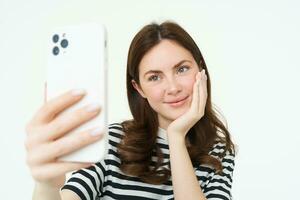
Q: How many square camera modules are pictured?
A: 1